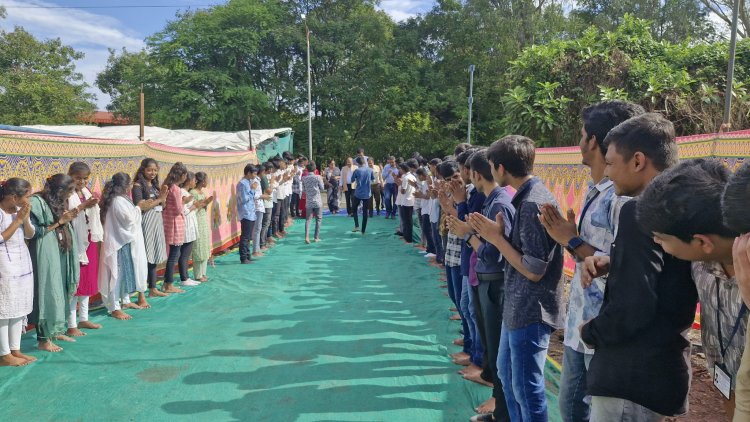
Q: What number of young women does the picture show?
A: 8